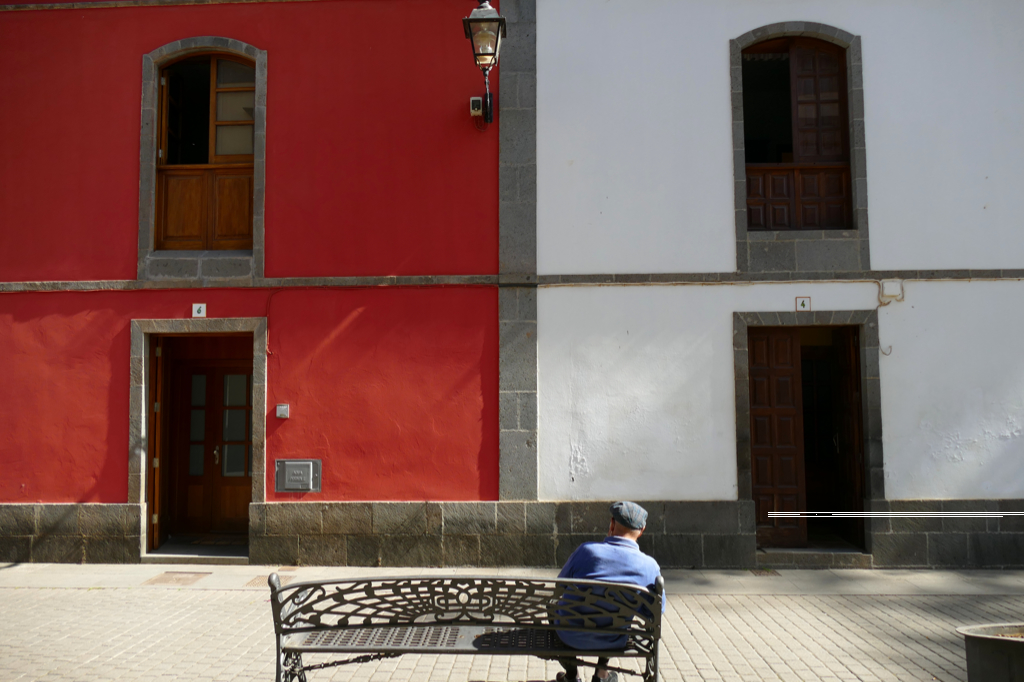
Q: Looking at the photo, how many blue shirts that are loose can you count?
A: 1